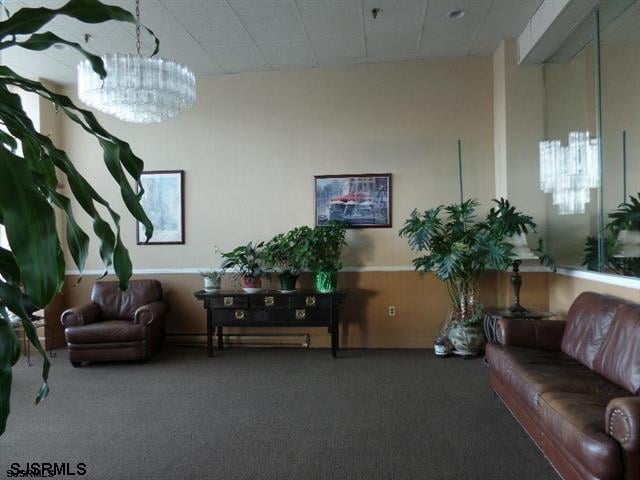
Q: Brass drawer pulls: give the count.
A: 5